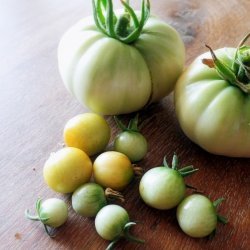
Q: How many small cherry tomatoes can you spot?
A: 9